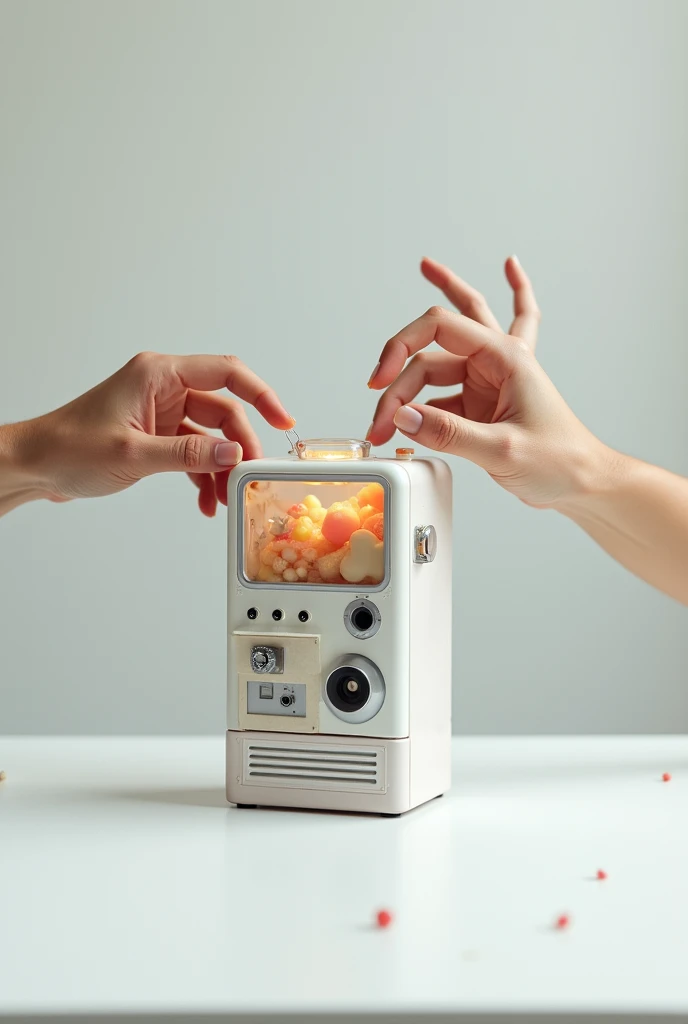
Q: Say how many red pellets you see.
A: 4